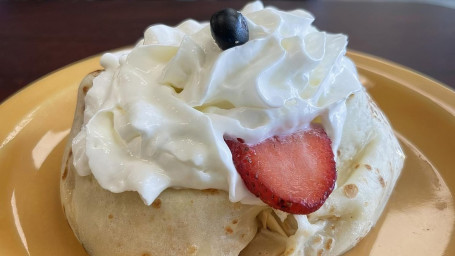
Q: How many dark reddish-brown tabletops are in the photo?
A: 1